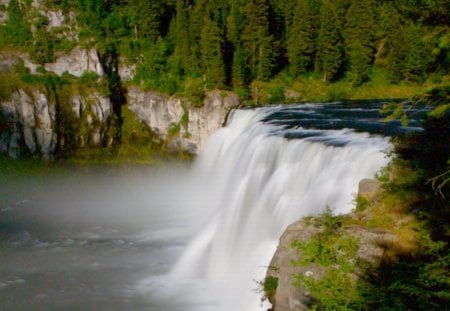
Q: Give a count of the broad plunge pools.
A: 1